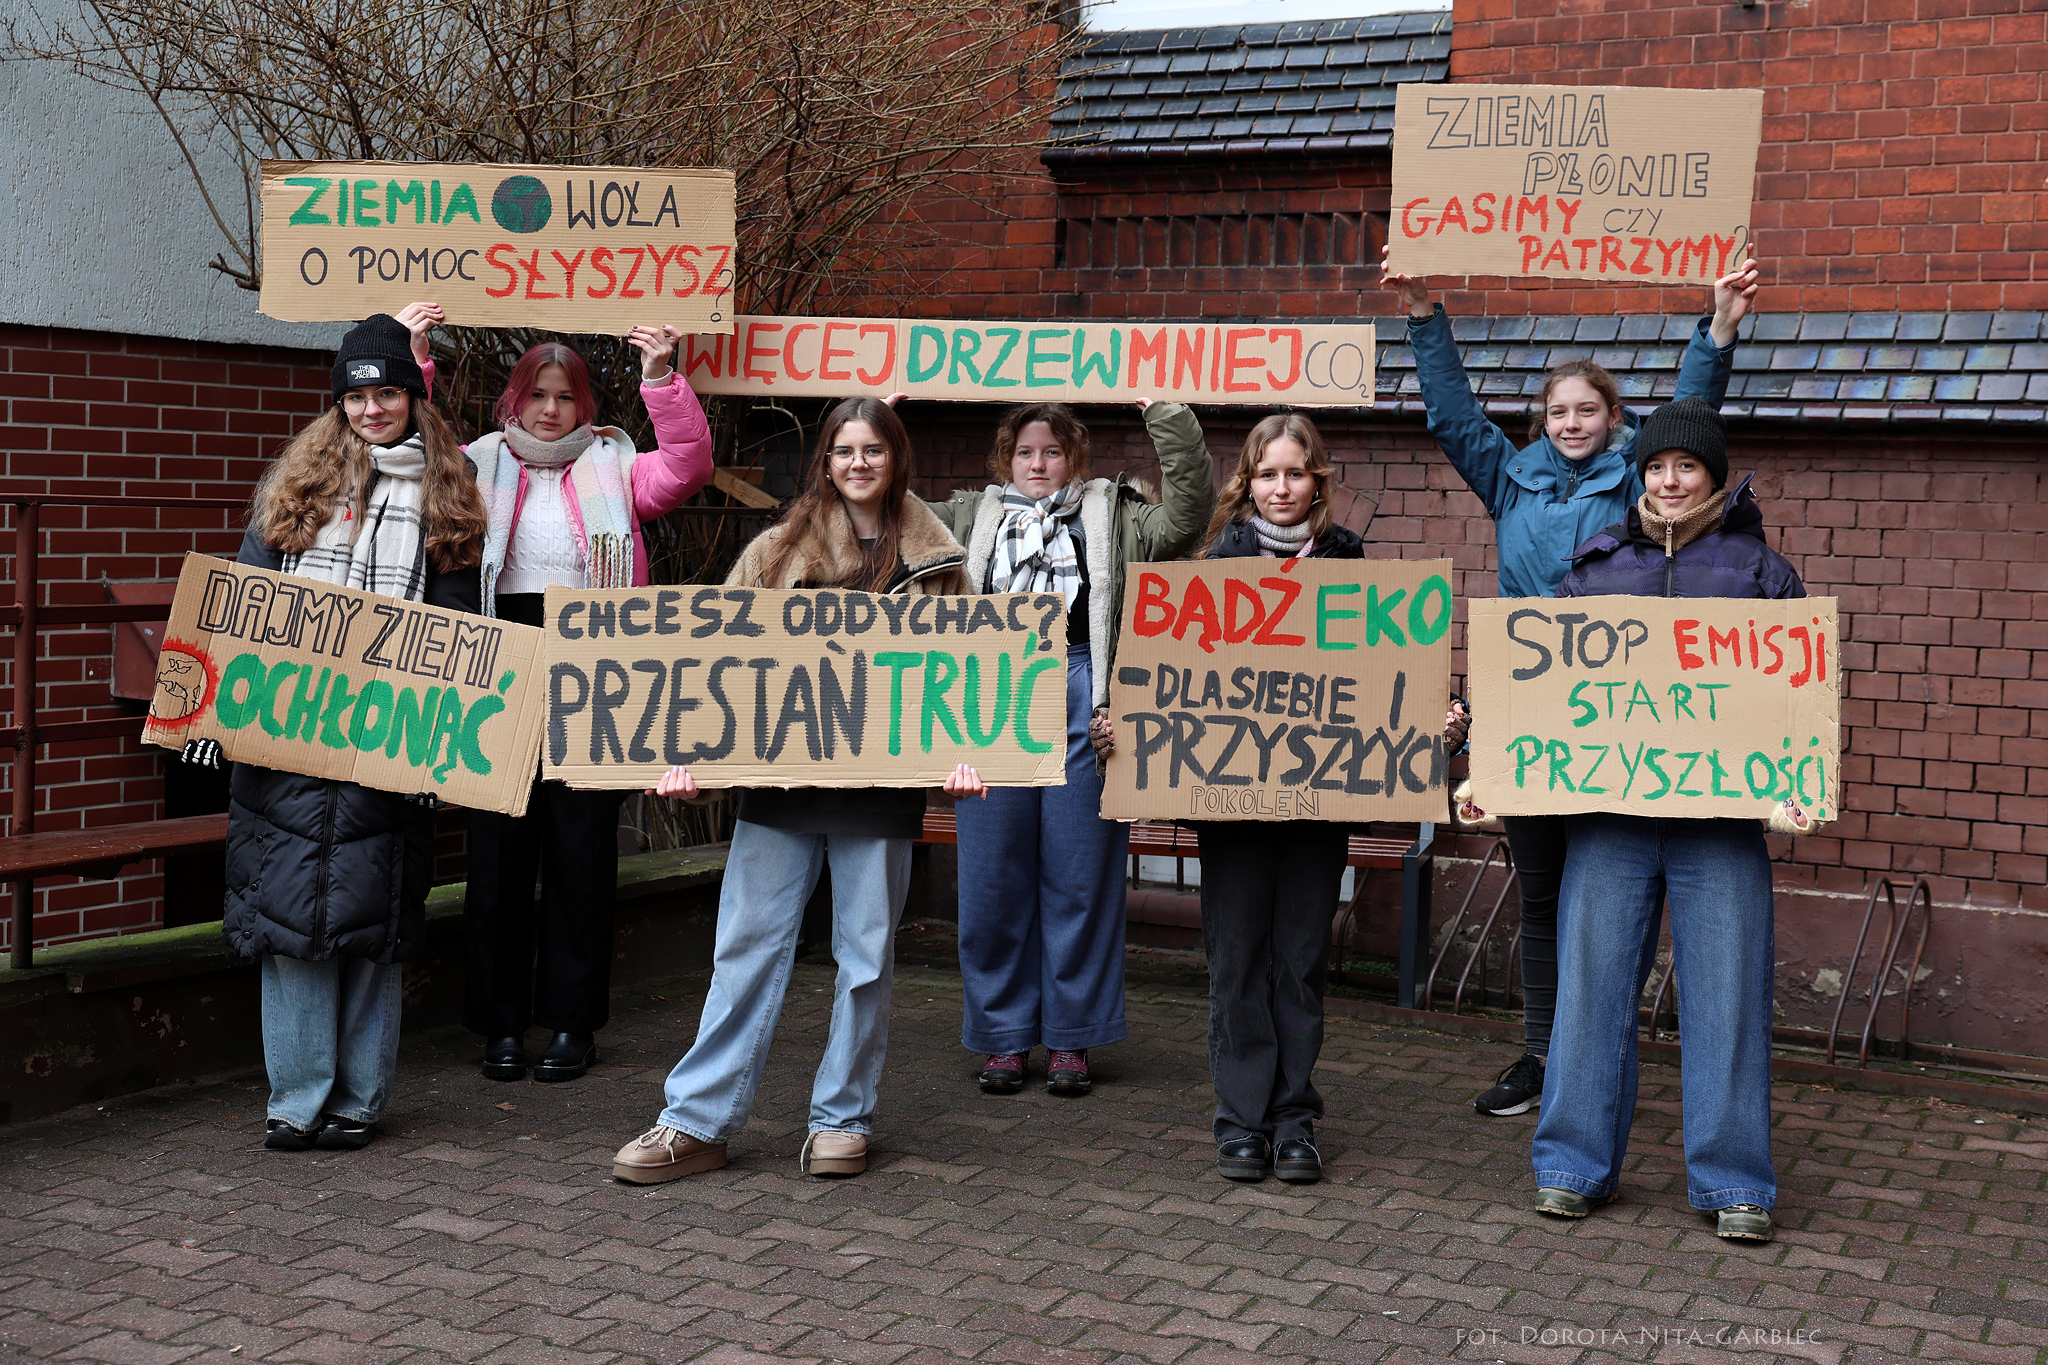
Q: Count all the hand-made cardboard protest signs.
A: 7